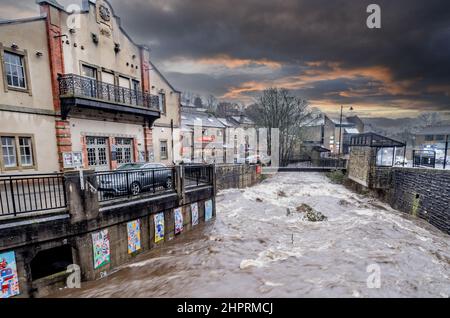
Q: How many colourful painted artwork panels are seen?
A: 7